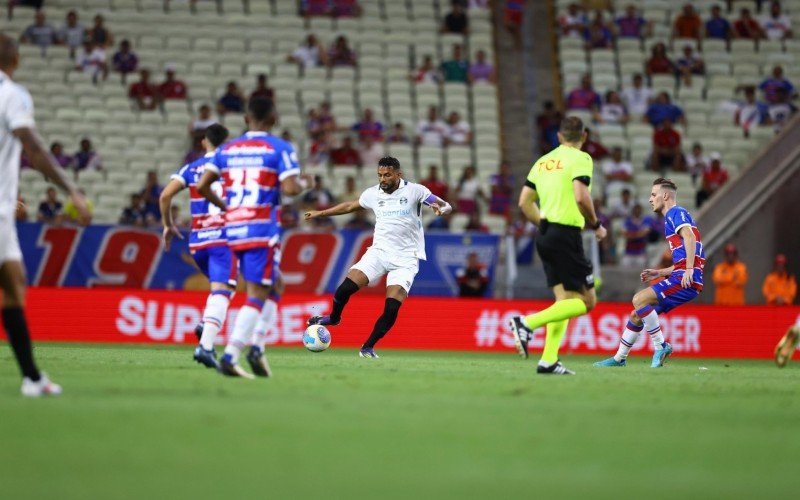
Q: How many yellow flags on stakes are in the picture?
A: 0